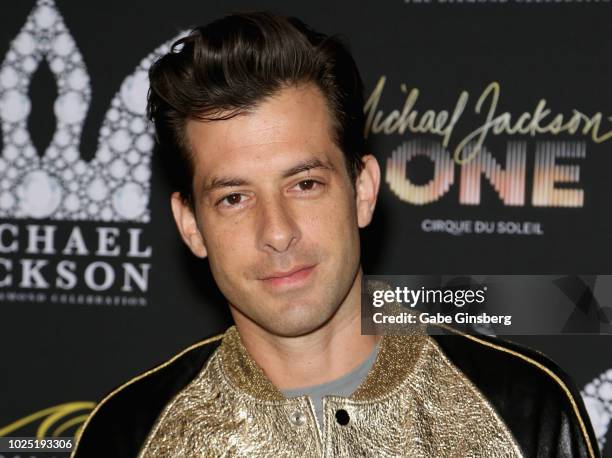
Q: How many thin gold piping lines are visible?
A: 2